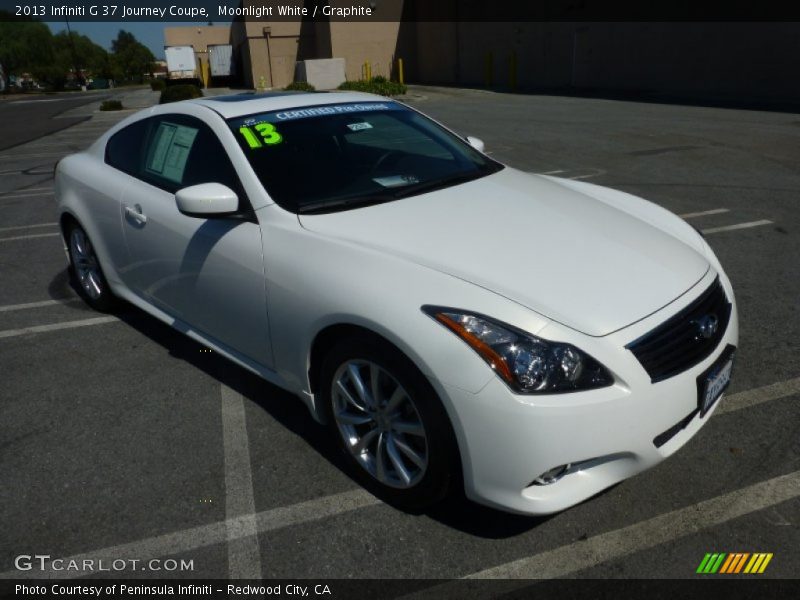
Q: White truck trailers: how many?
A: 2